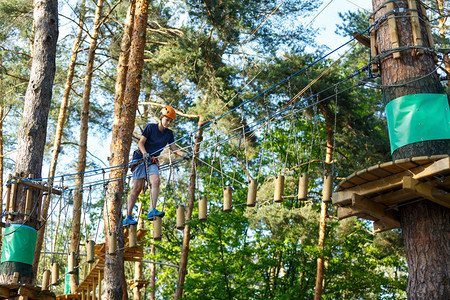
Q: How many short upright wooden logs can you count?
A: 14